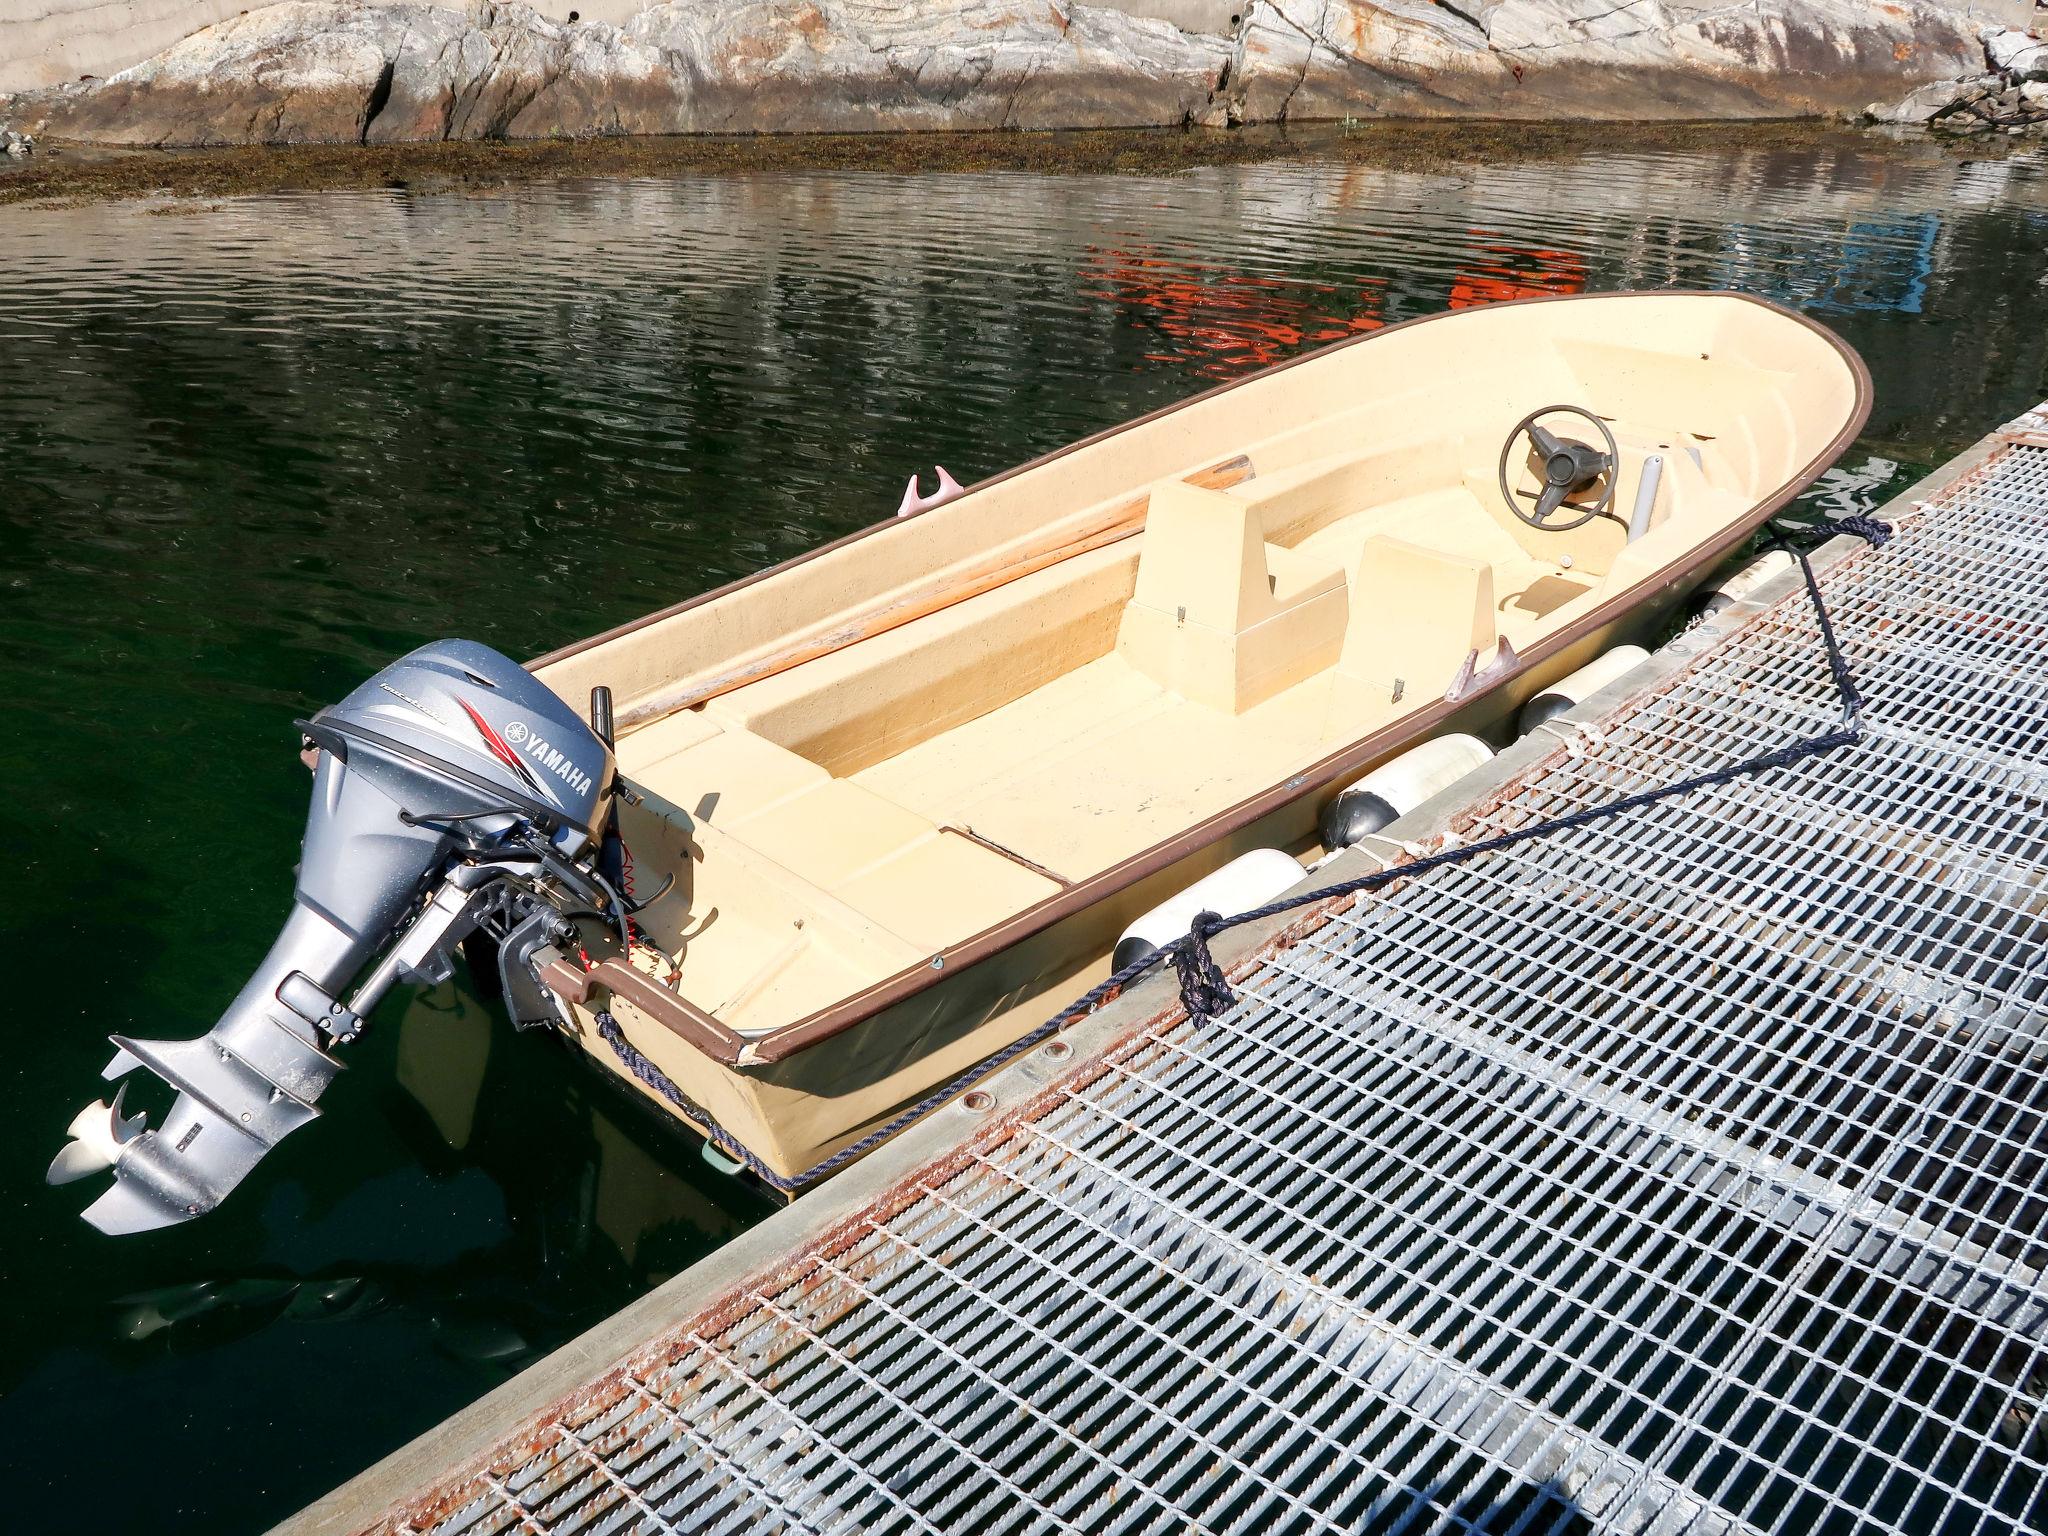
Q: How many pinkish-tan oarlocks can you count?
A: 2